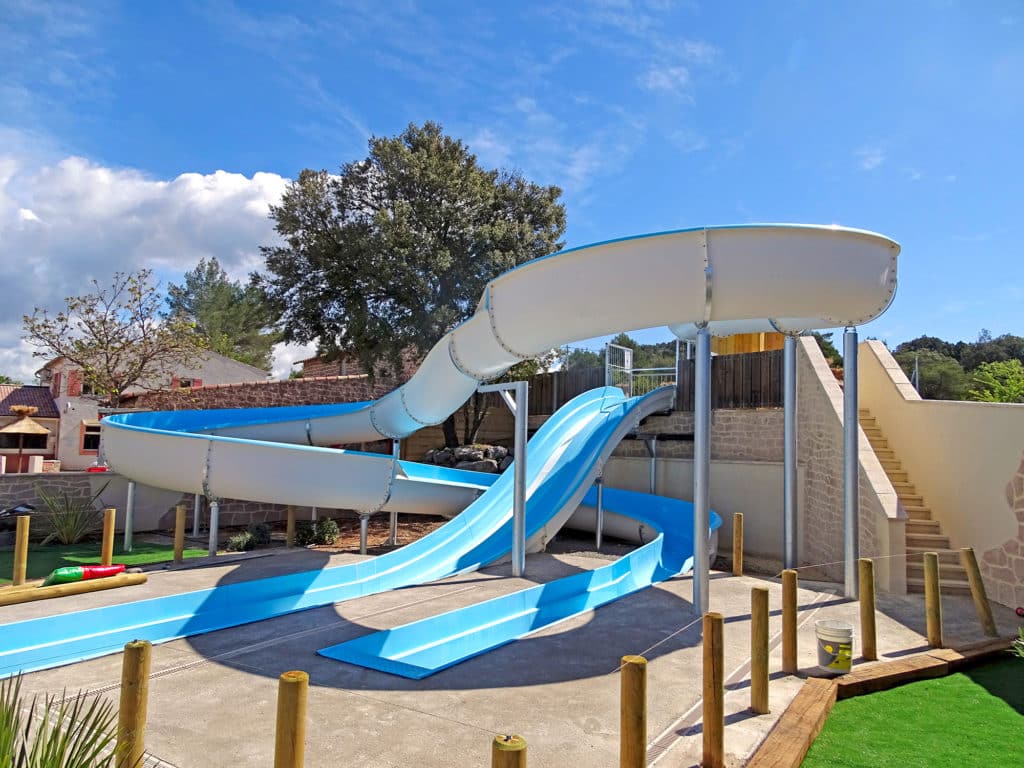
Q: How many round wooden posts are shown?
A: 15